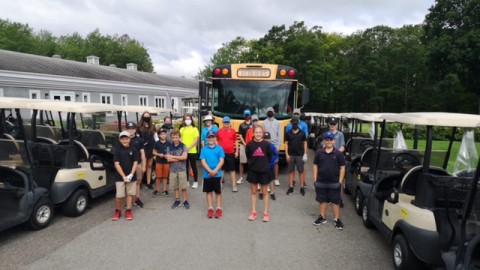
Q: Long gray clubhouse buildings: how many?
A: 1